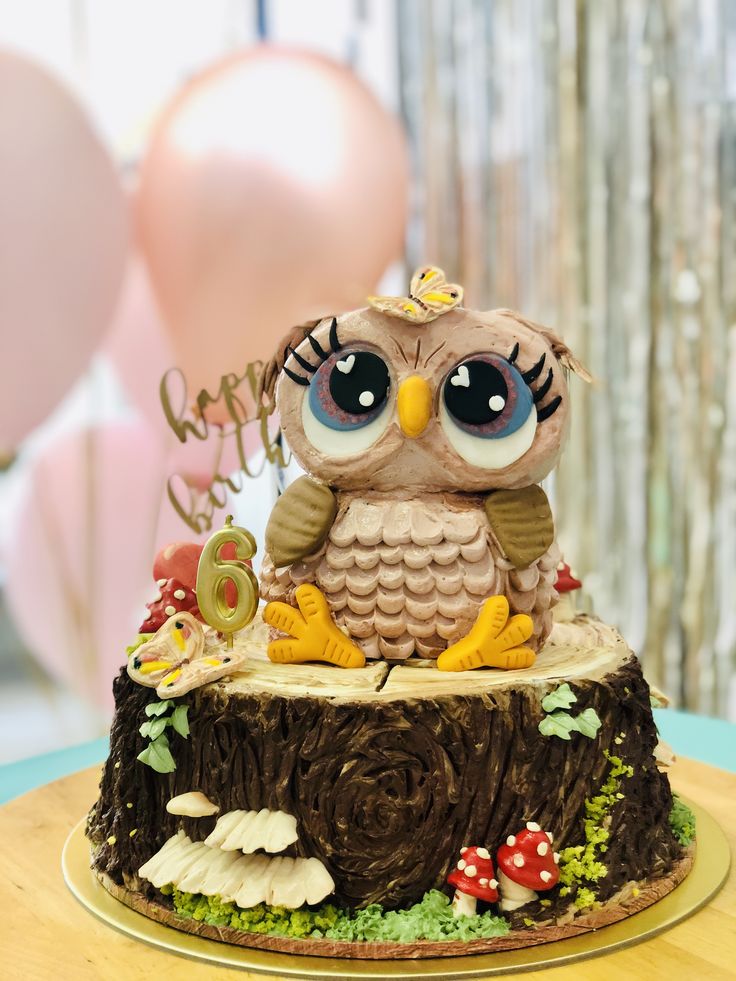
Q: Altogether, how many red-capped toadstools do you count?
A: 4